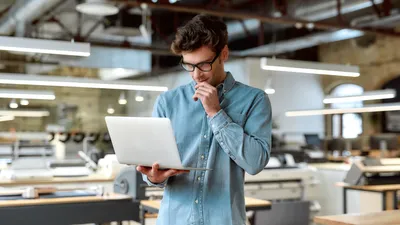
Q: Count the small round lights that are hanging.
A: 6